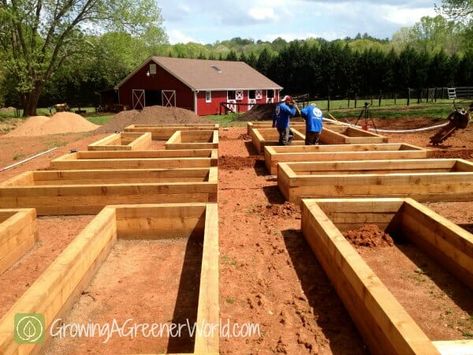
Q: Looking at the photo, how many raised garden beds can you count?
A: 13